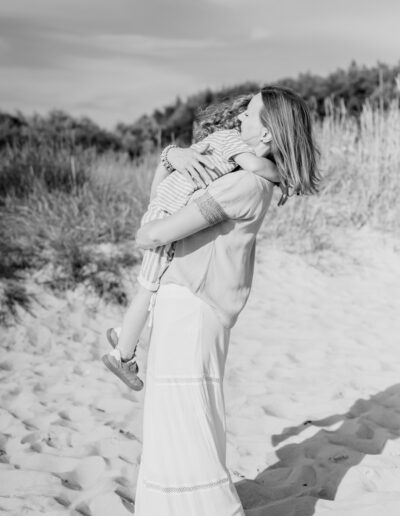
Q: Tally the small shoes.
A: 2